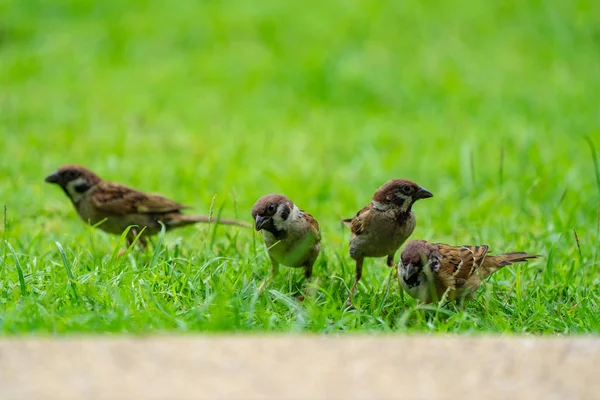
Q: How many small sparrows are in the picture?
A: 4